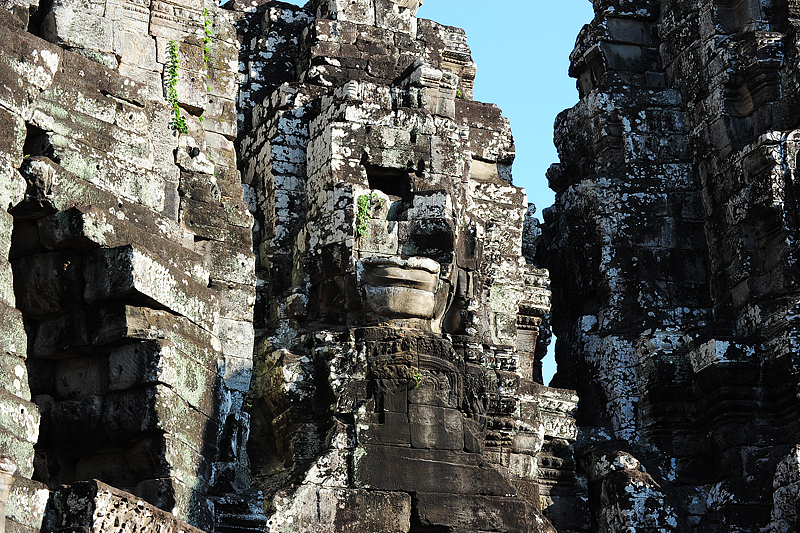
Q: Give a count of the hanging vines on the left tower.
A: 2